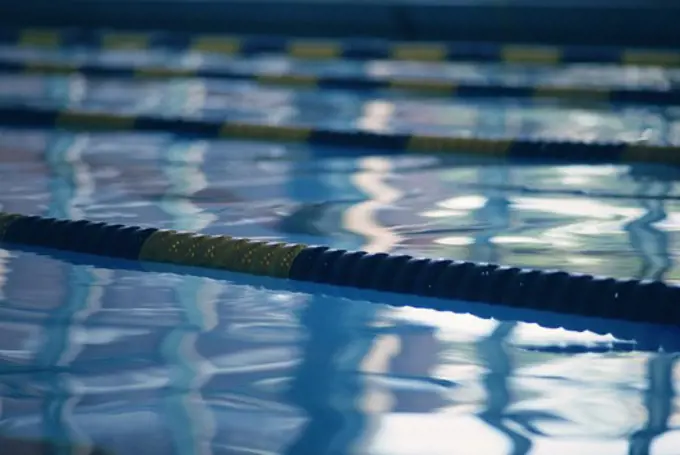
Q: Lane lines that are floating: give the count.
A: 4